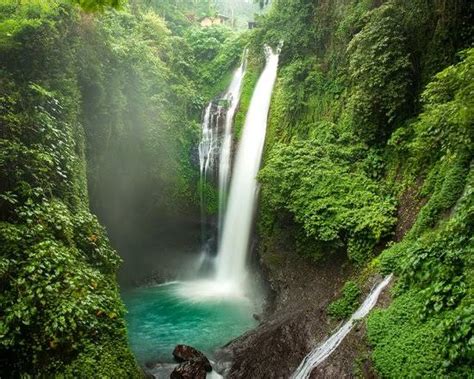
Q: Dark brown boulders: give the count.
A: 2